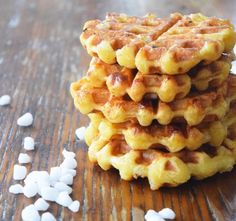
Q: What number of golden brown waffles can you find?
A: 5